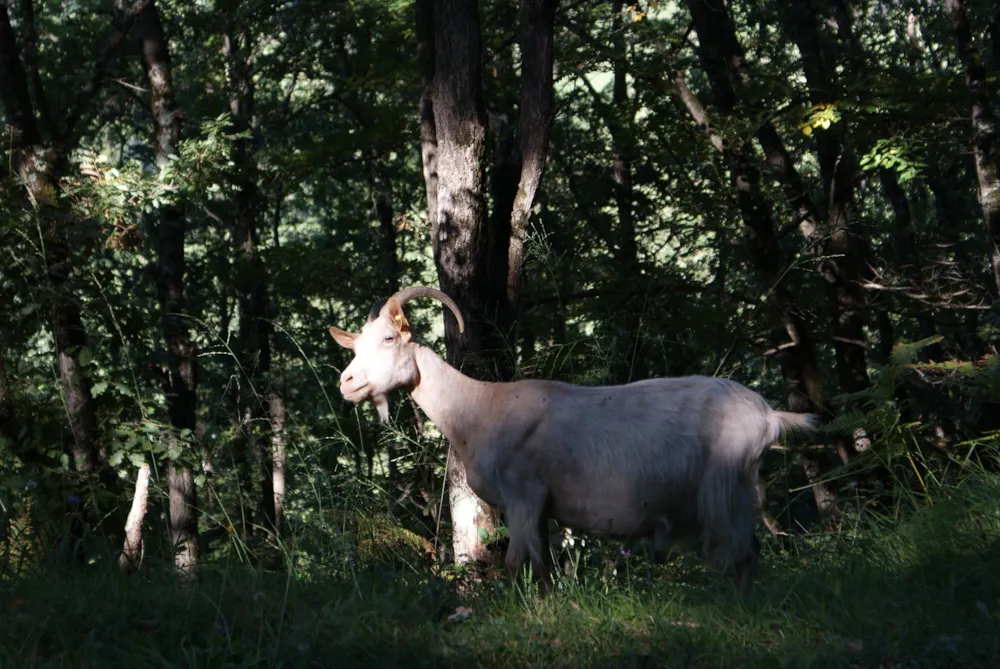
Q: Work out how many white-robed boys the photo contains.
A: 0